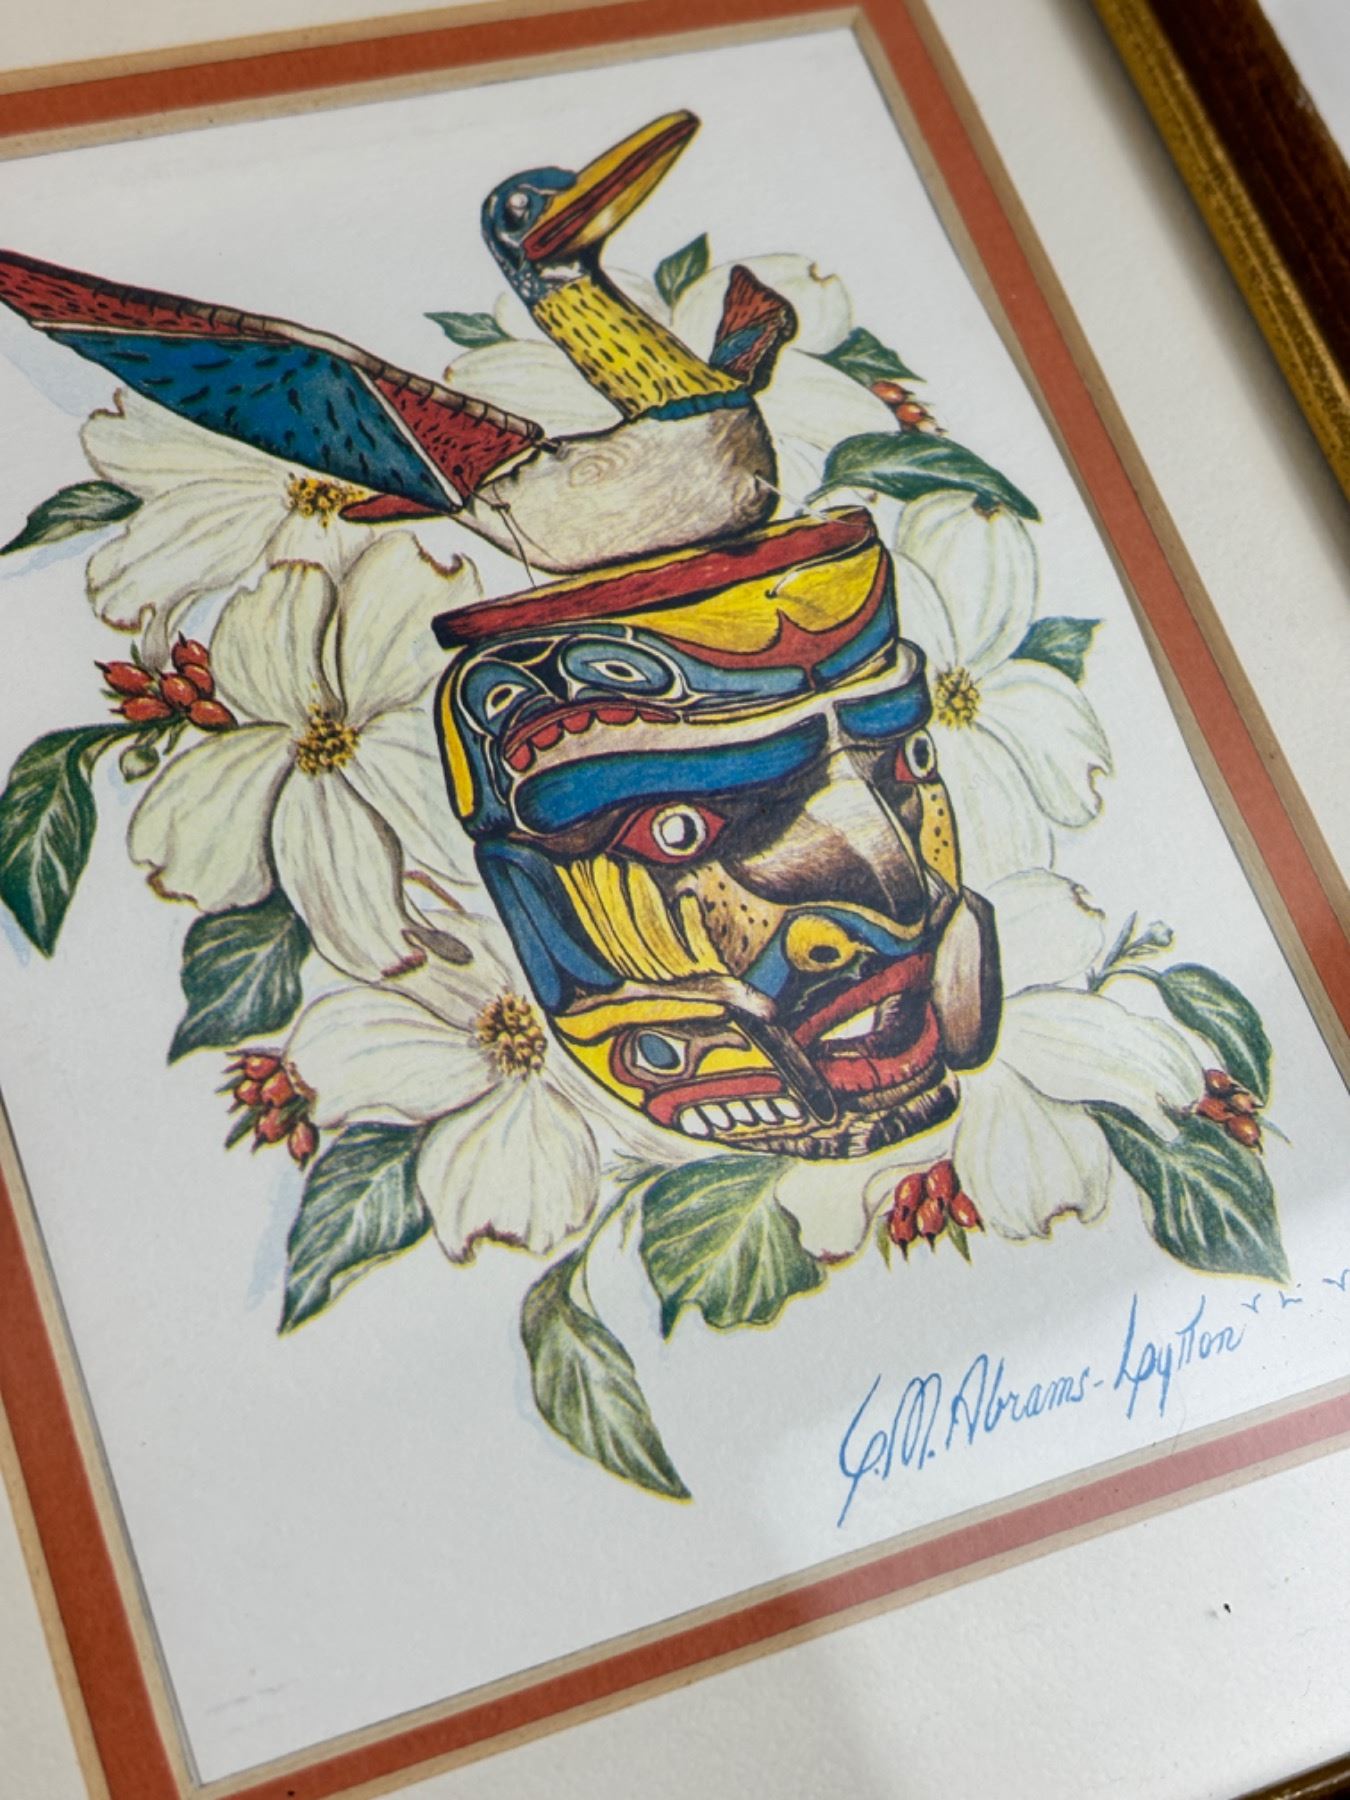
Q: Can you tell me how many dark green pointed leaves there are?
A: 13